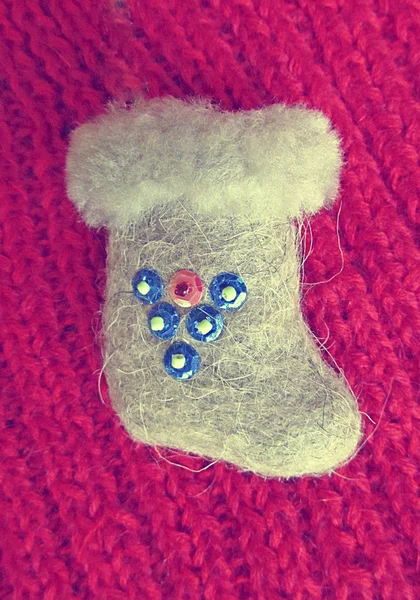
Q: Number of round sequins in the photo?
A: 6